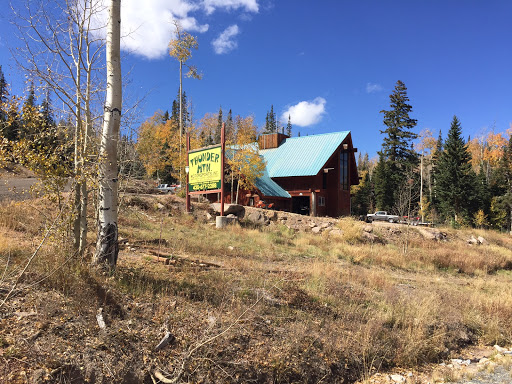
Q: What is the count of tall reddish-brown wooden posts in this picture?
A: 2